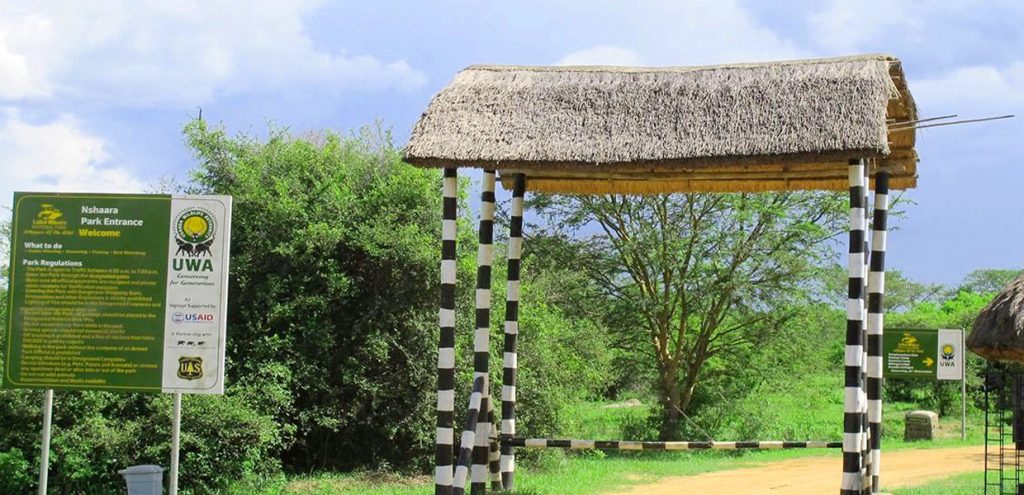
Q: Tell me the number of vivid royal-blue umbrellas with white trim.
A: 0